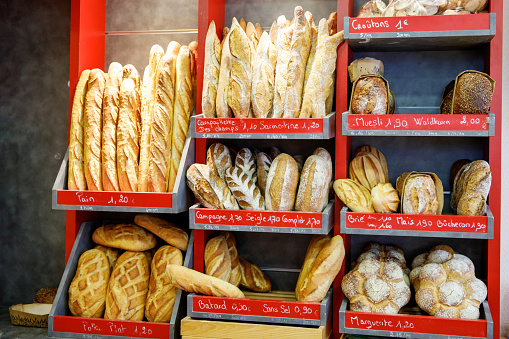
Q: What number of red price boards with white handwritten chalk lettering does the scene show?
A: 9